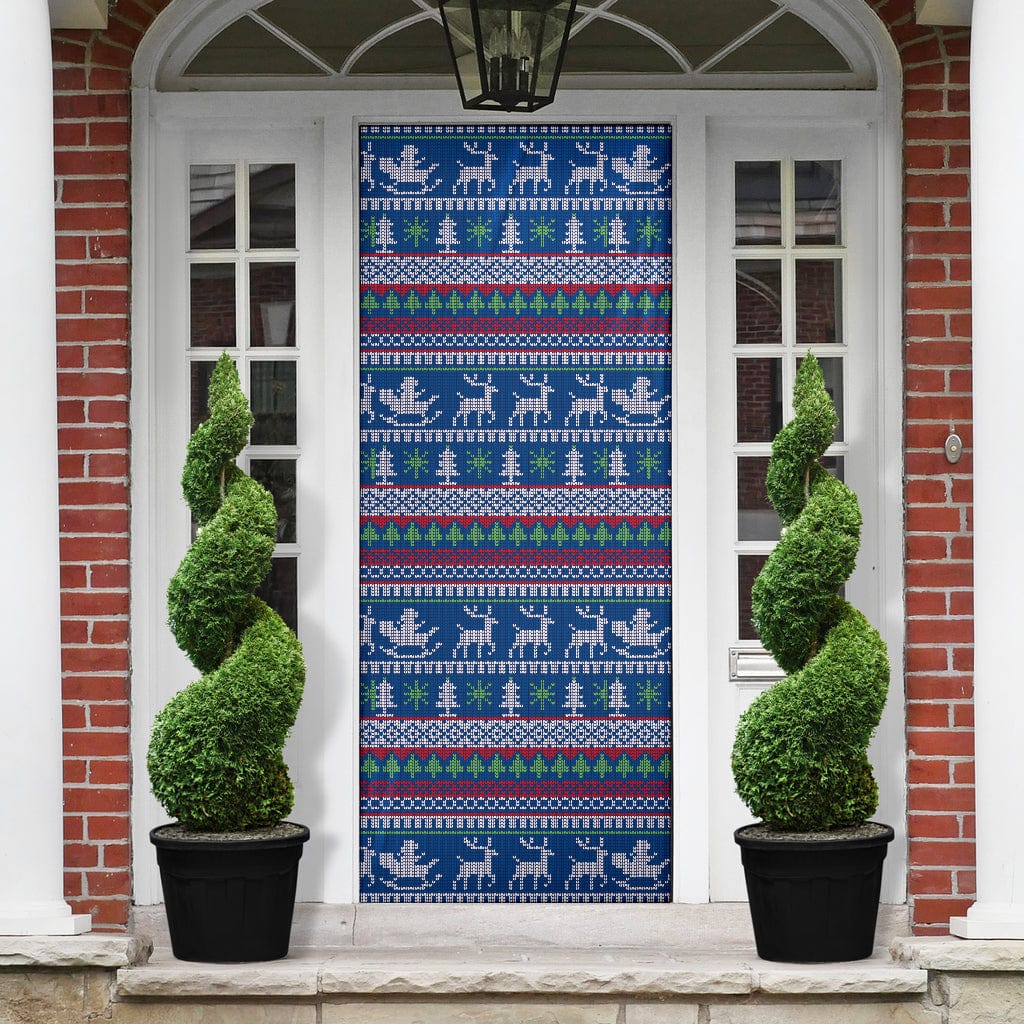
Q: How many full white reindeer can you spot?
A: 12